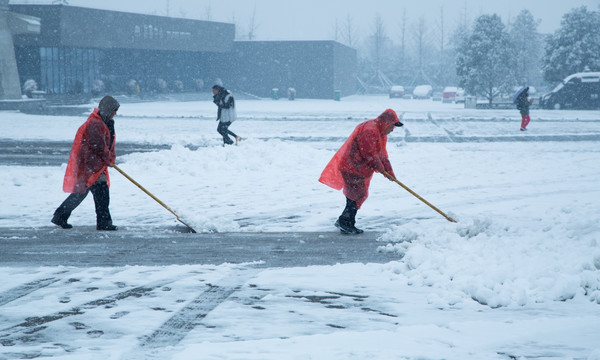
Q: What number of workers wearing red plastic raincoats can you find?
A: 2